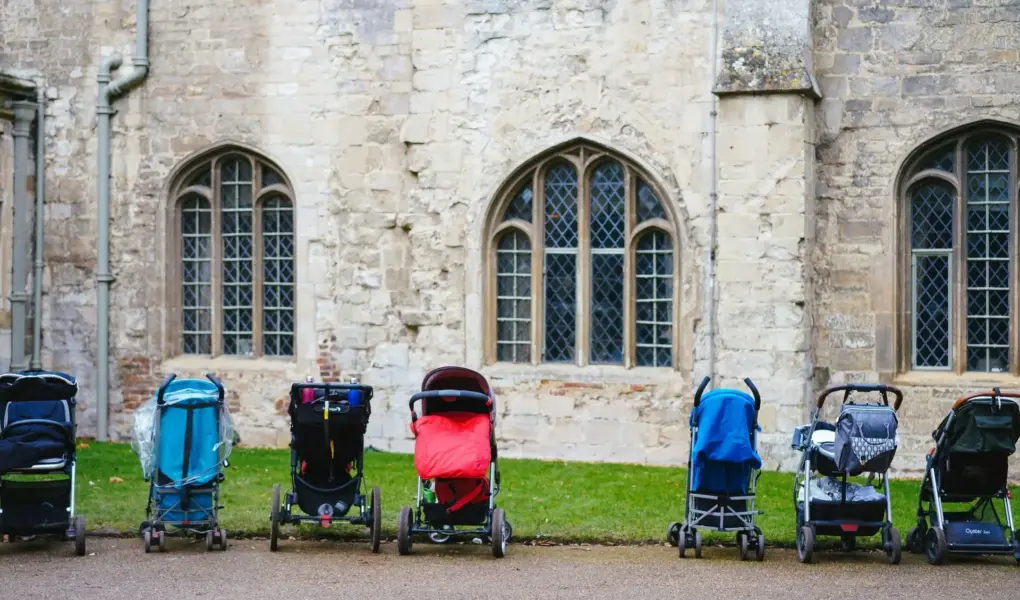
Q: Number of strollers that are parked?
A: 7